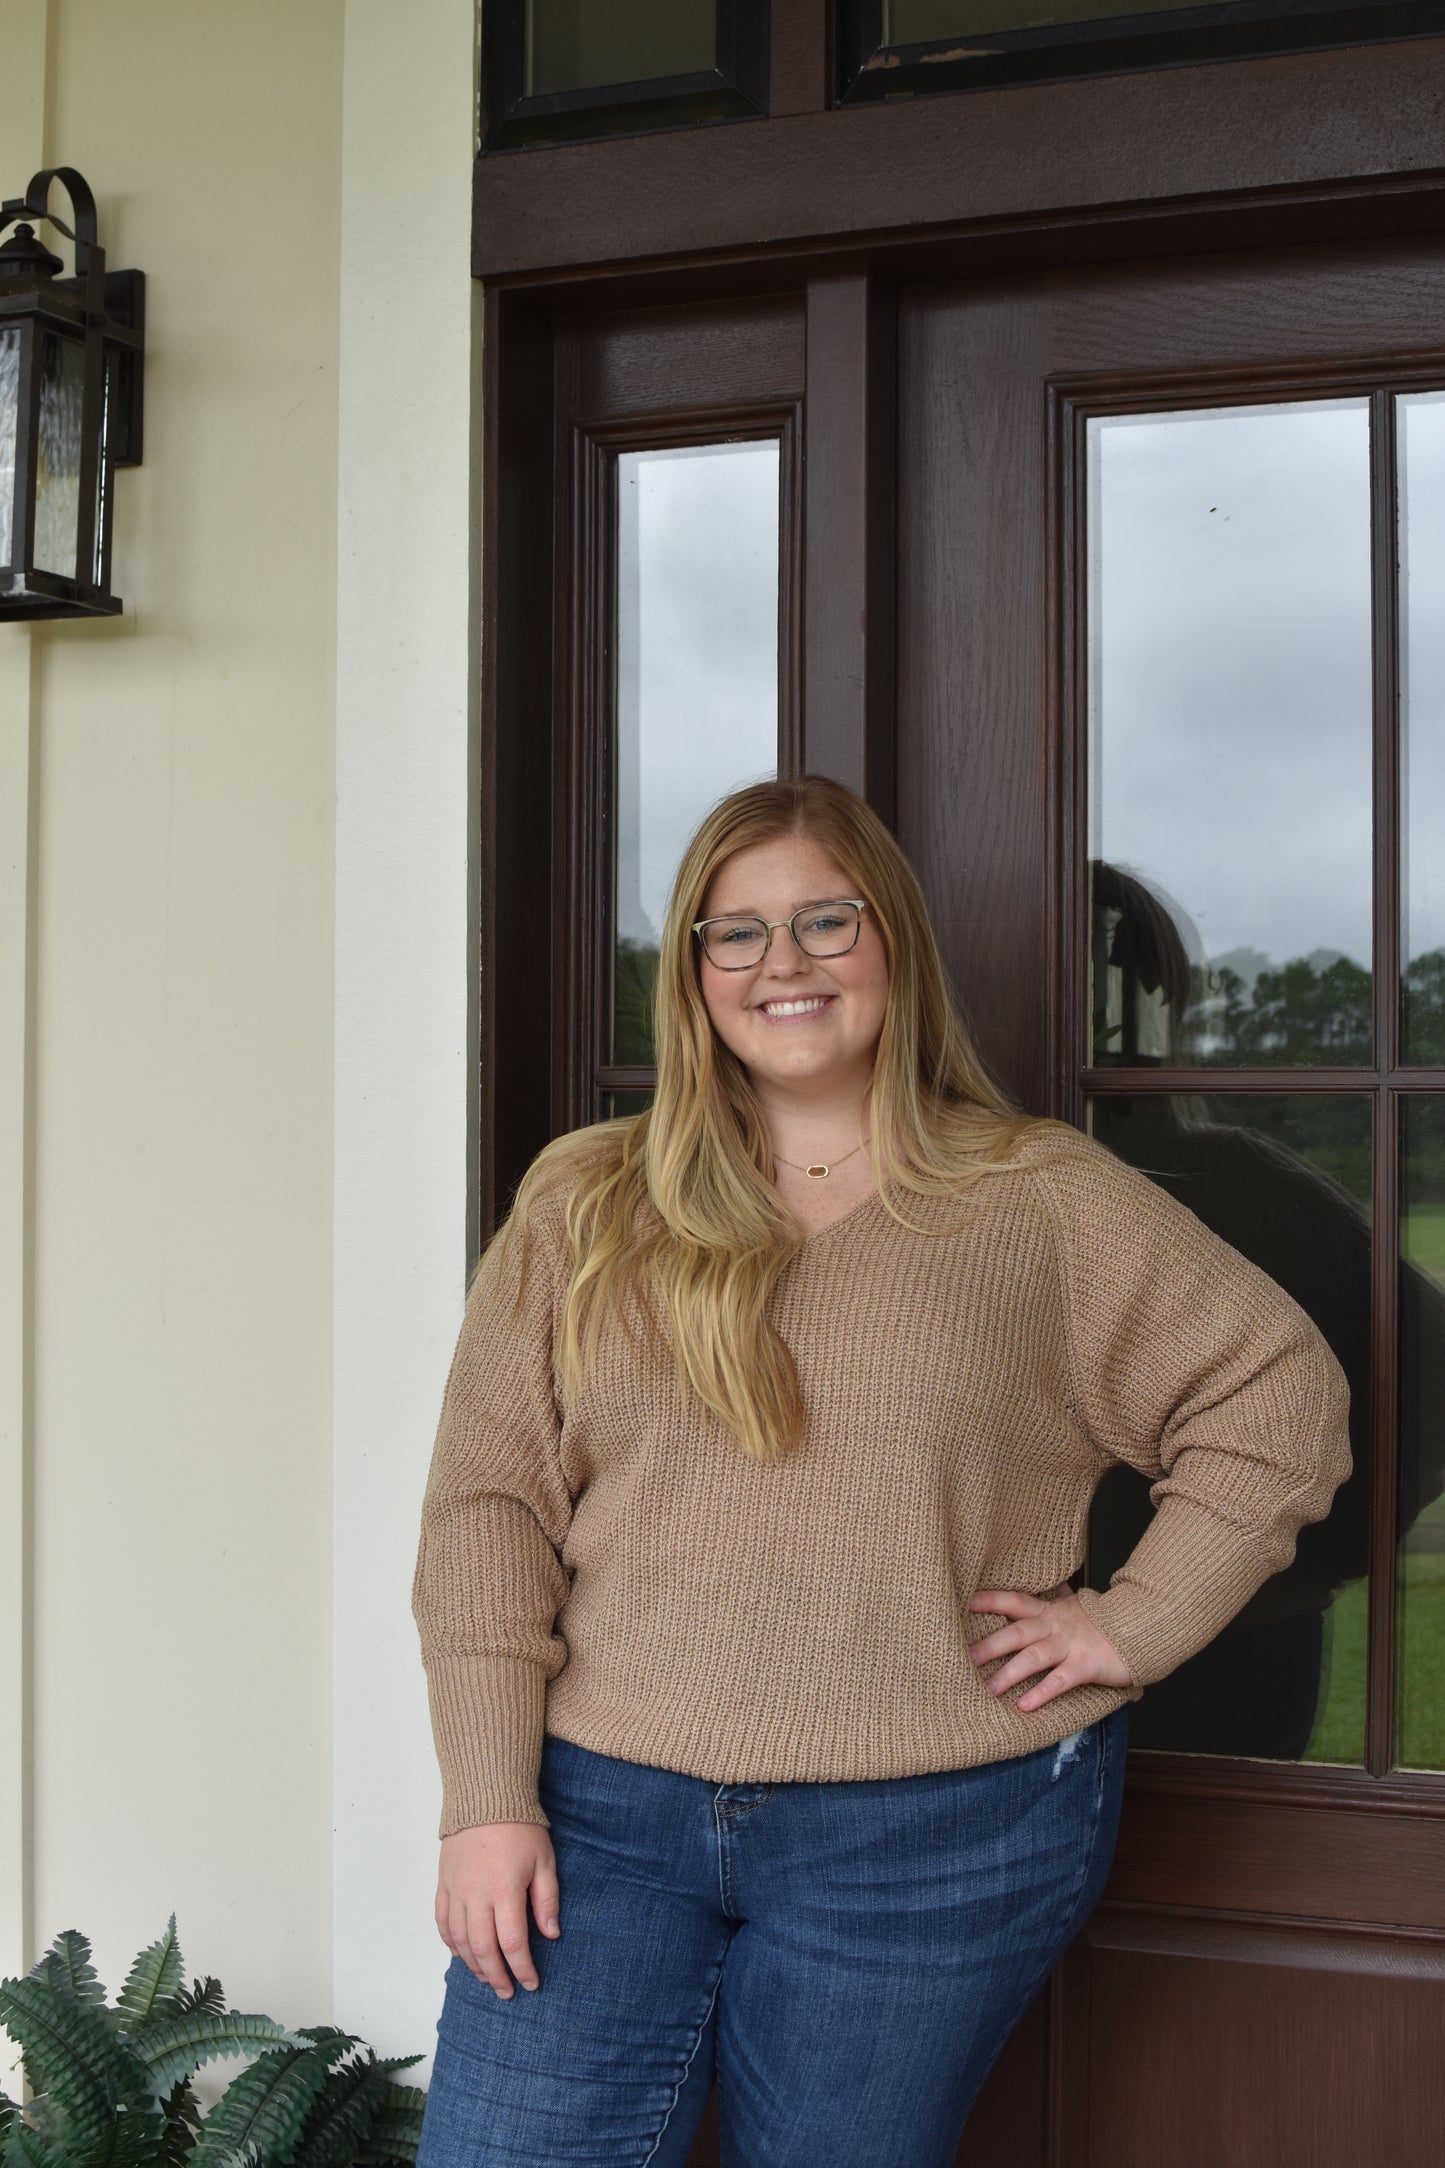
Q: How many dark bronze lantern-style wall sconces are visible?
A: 1